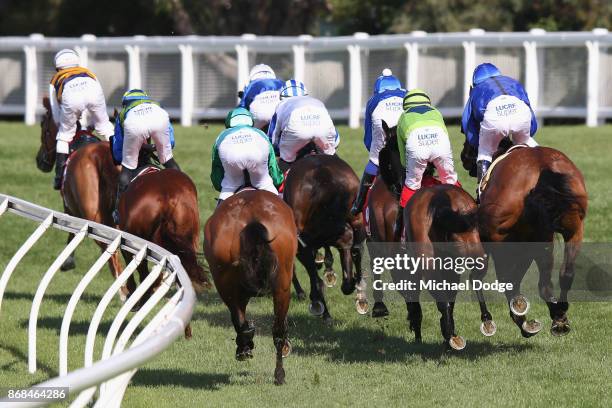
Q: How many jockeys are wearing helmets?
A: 8